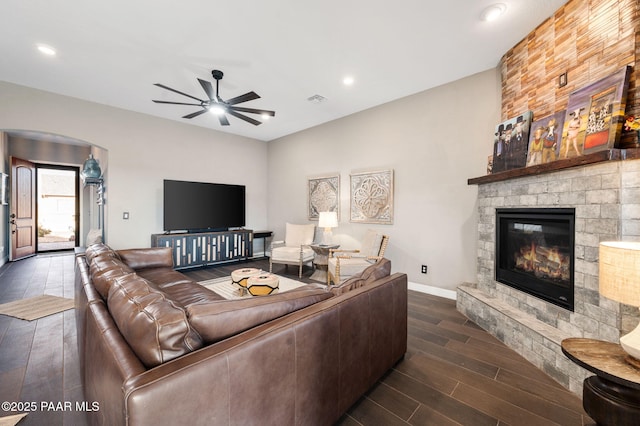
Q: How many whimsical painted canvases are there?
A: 3